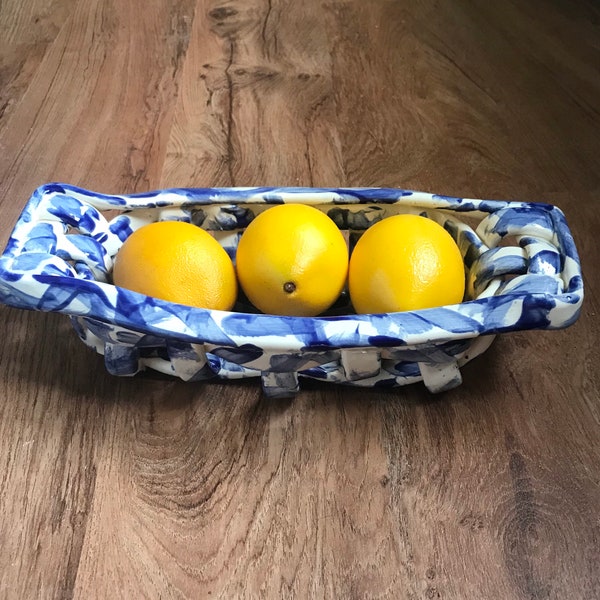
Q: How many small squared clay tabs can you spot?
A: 5